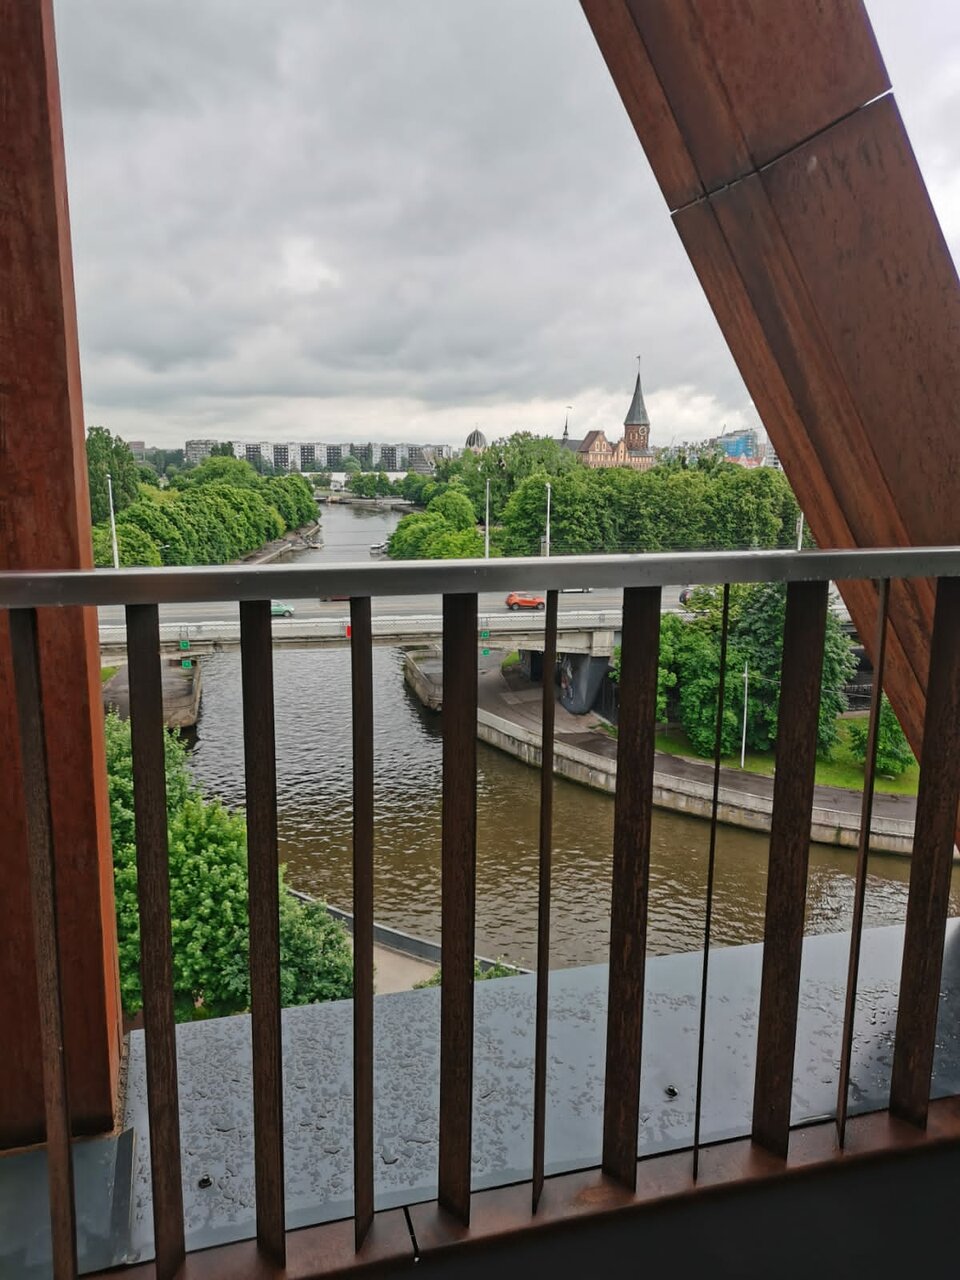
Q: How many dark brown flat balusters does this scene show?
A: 11